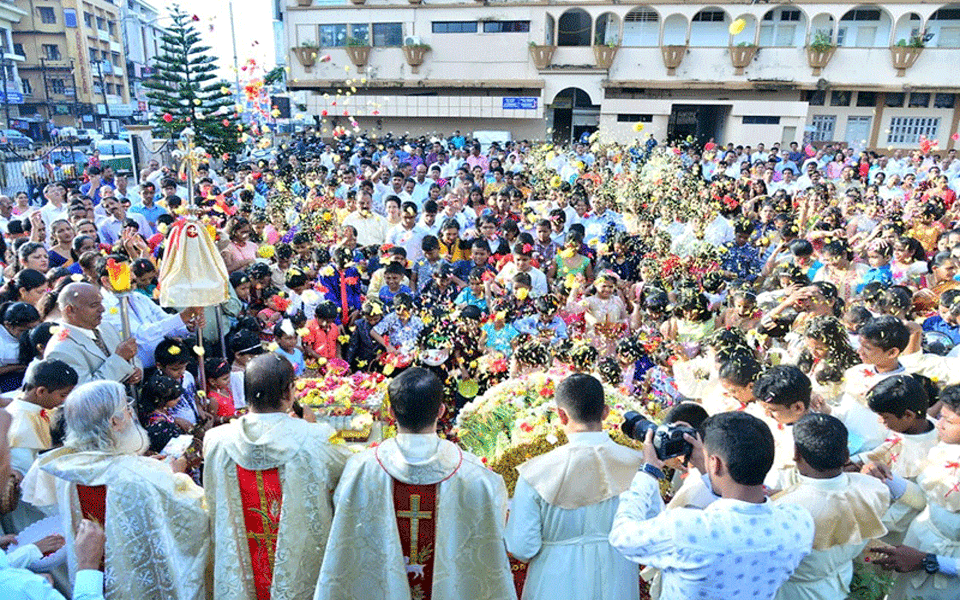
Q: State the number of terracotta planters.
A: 9